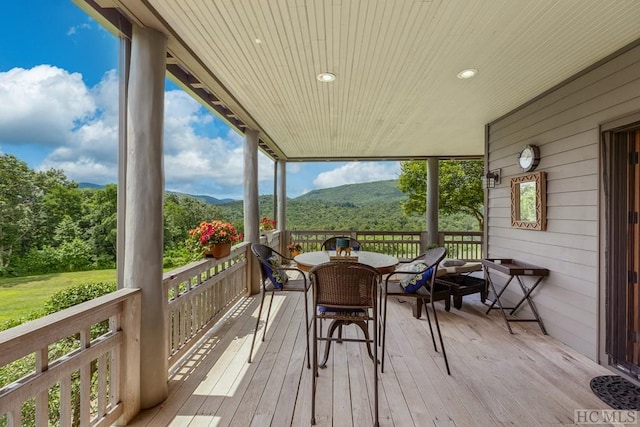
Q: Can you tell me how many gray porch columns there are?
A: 4